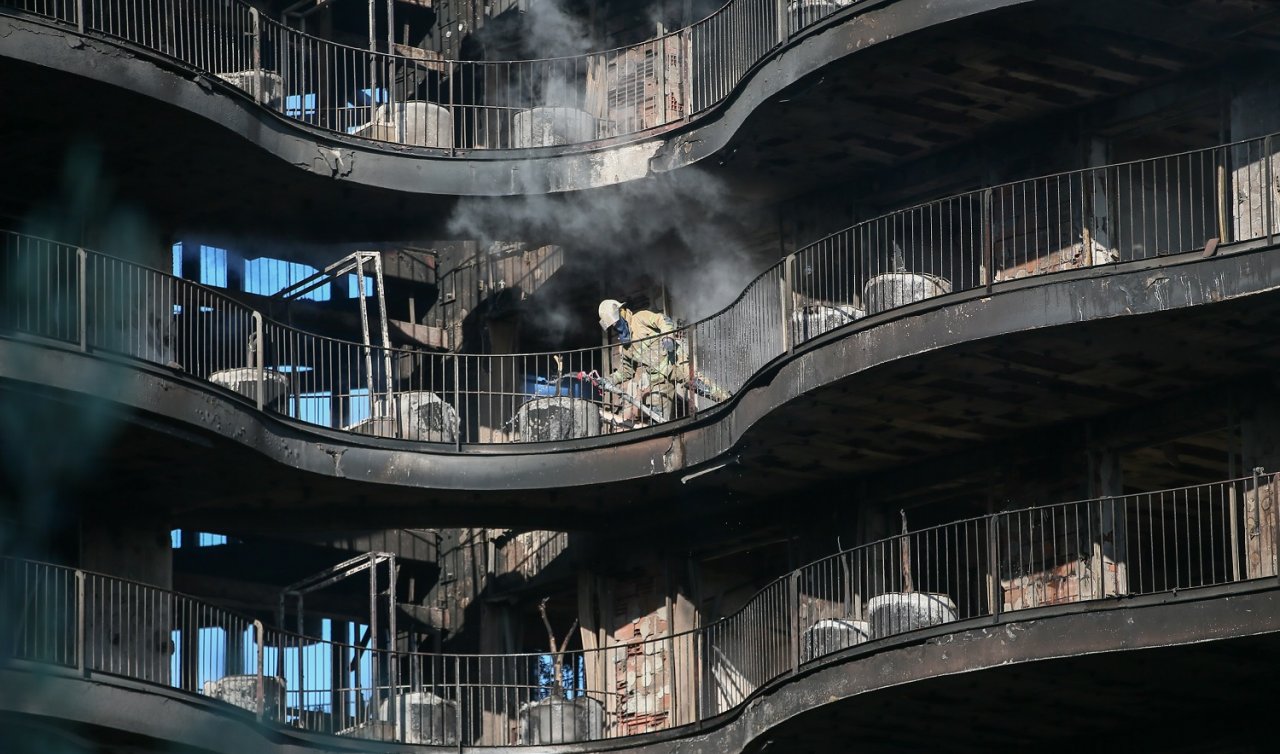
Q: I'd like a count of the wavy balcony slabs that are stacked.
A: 3